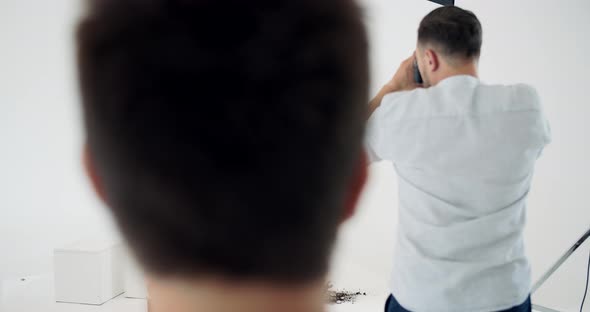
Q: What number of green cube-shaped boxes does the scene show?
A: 0